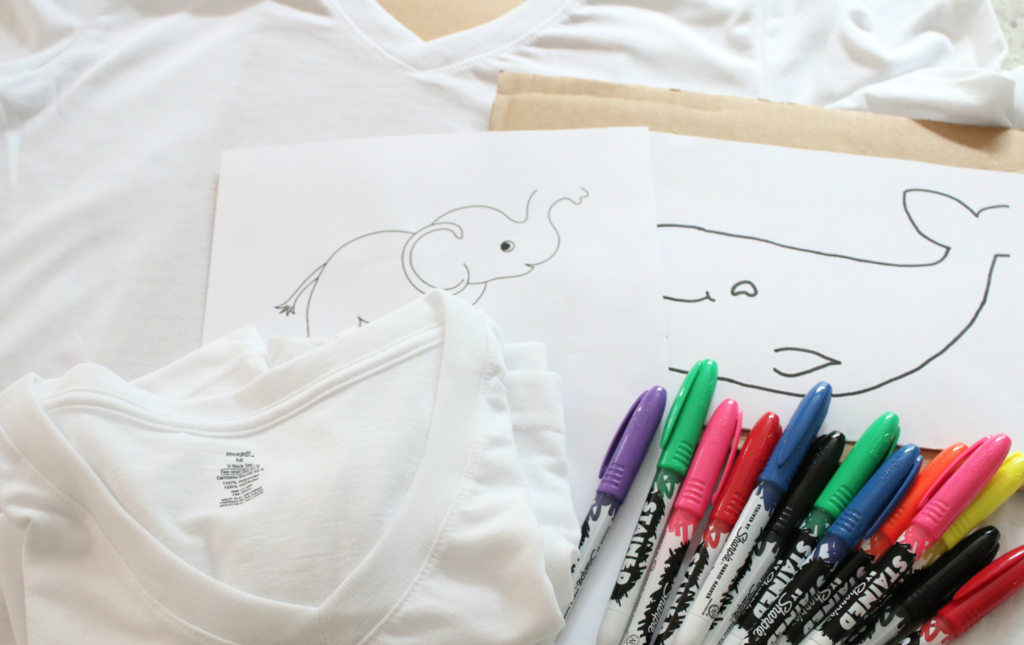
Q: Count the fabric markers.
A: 13